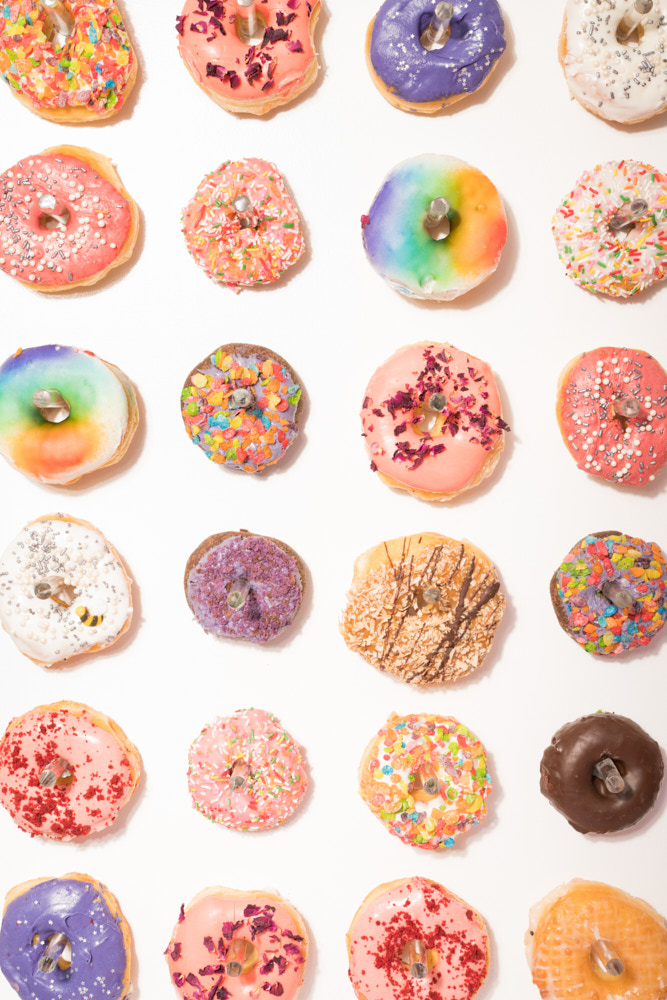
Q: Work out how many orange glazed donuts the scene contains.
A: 1